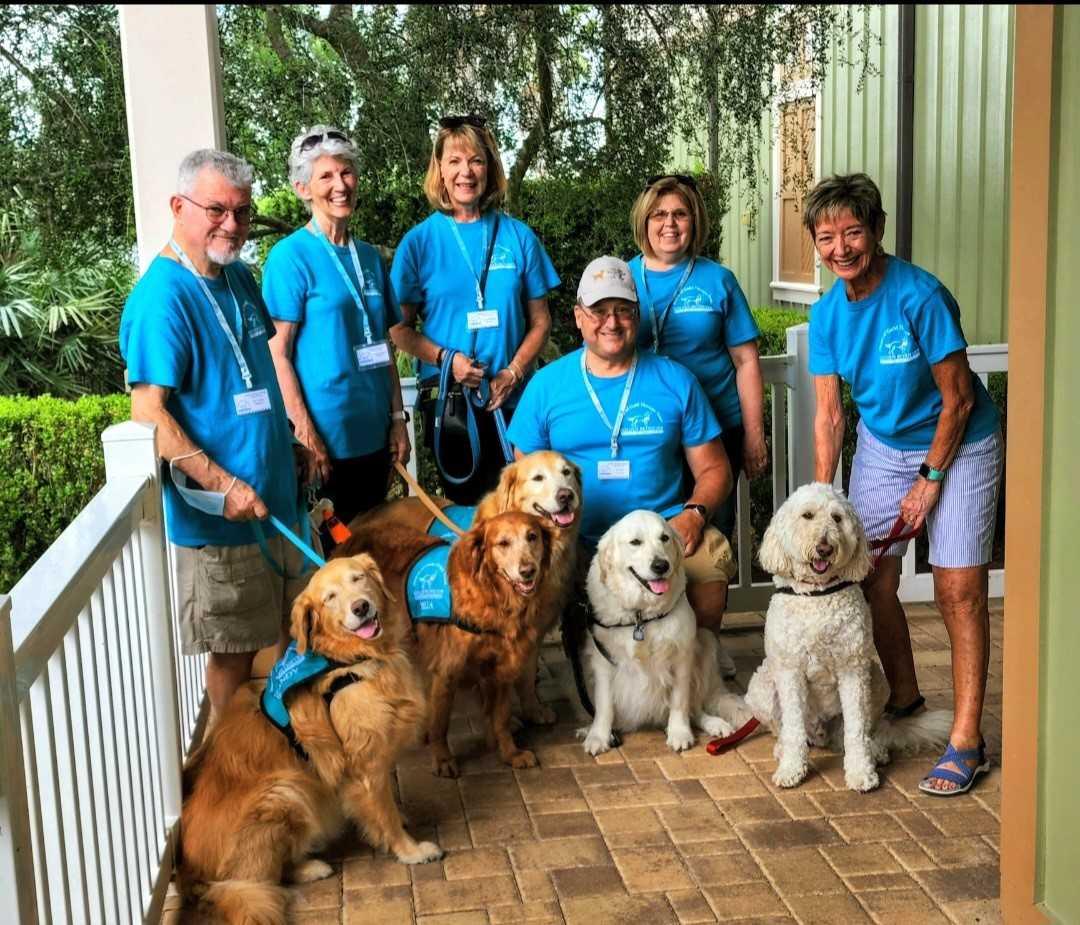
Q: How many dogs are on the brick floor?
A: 5